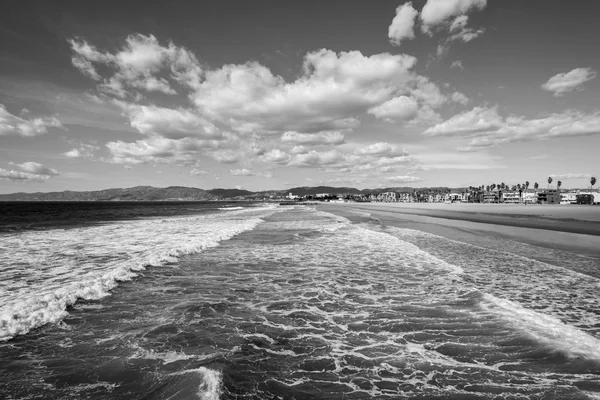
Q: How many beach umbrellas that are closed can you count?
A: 0